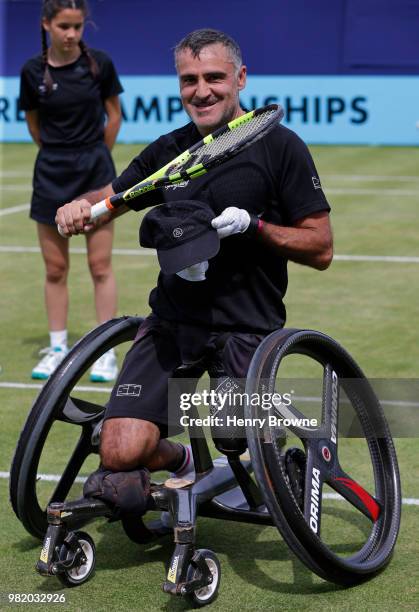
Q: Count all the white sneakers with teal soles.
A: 2